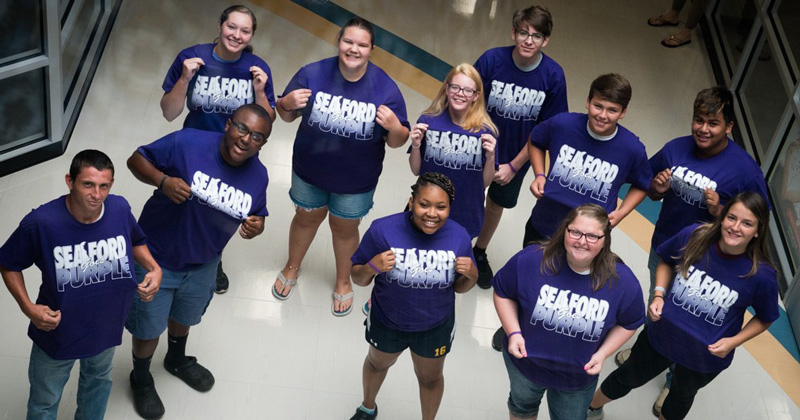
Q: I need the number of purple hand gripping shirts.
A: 11